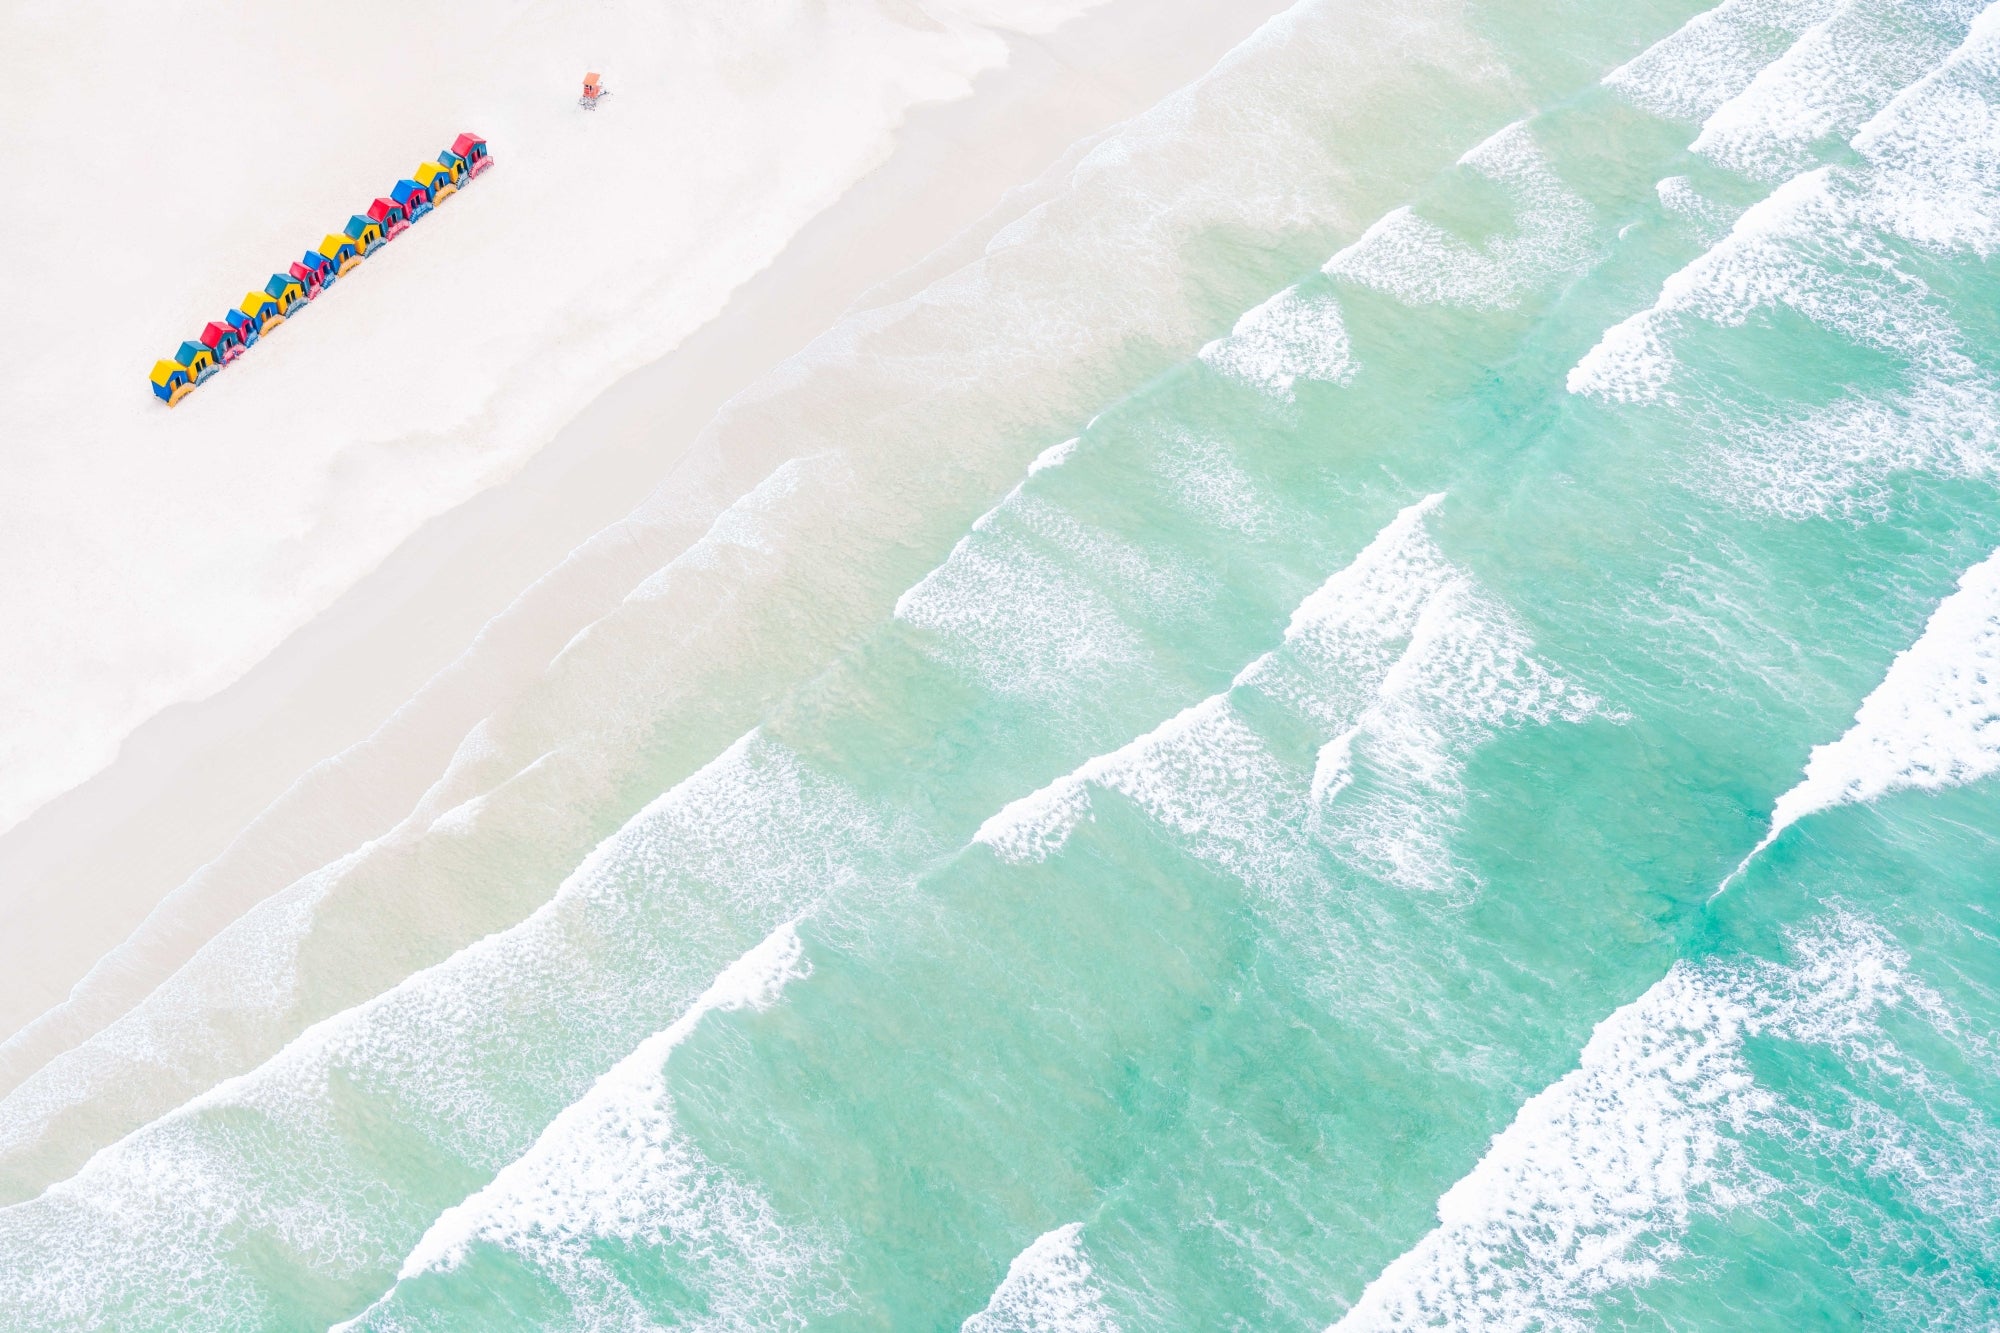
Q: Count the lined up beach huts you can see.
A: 15